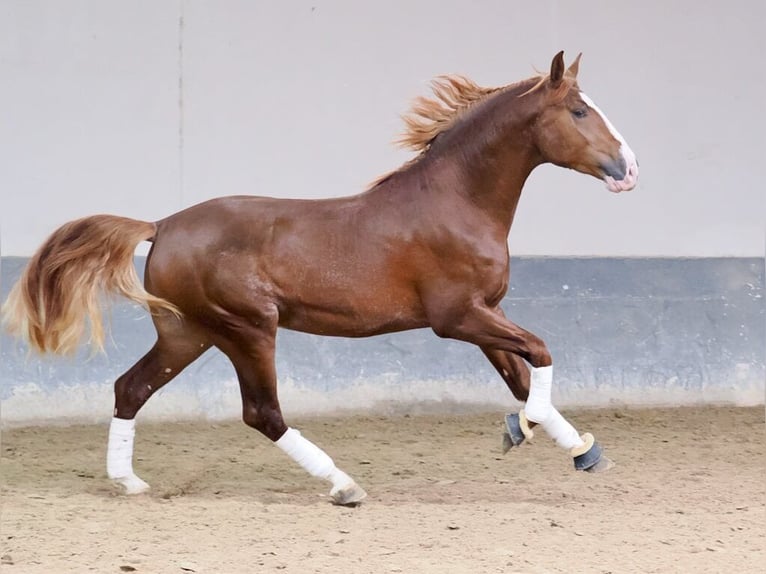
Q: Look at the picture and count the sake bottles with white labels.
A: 0